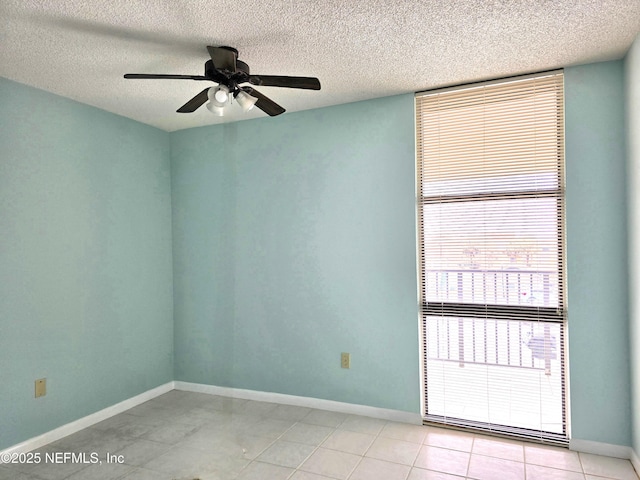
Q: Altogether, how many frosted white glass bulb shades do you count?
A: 3